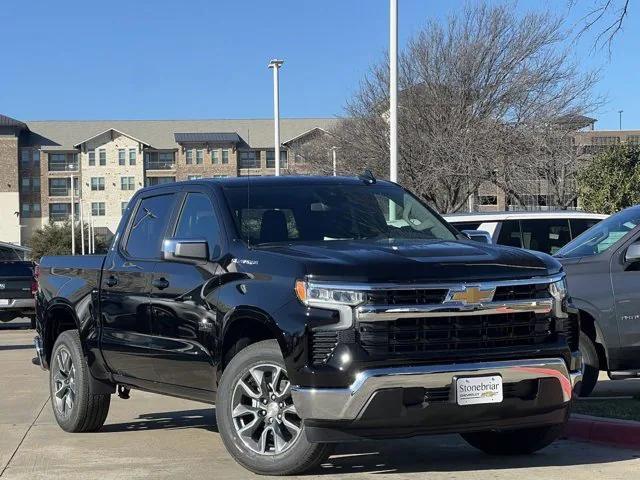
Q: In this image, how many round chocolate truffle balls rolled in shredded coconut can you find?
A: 0